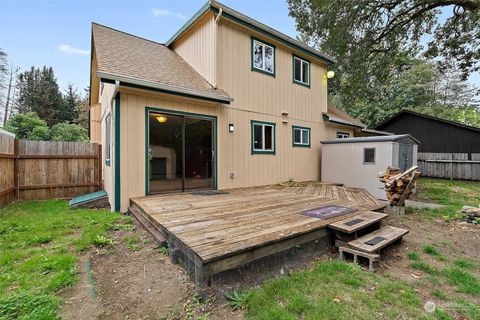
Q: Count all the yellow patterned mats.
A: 0